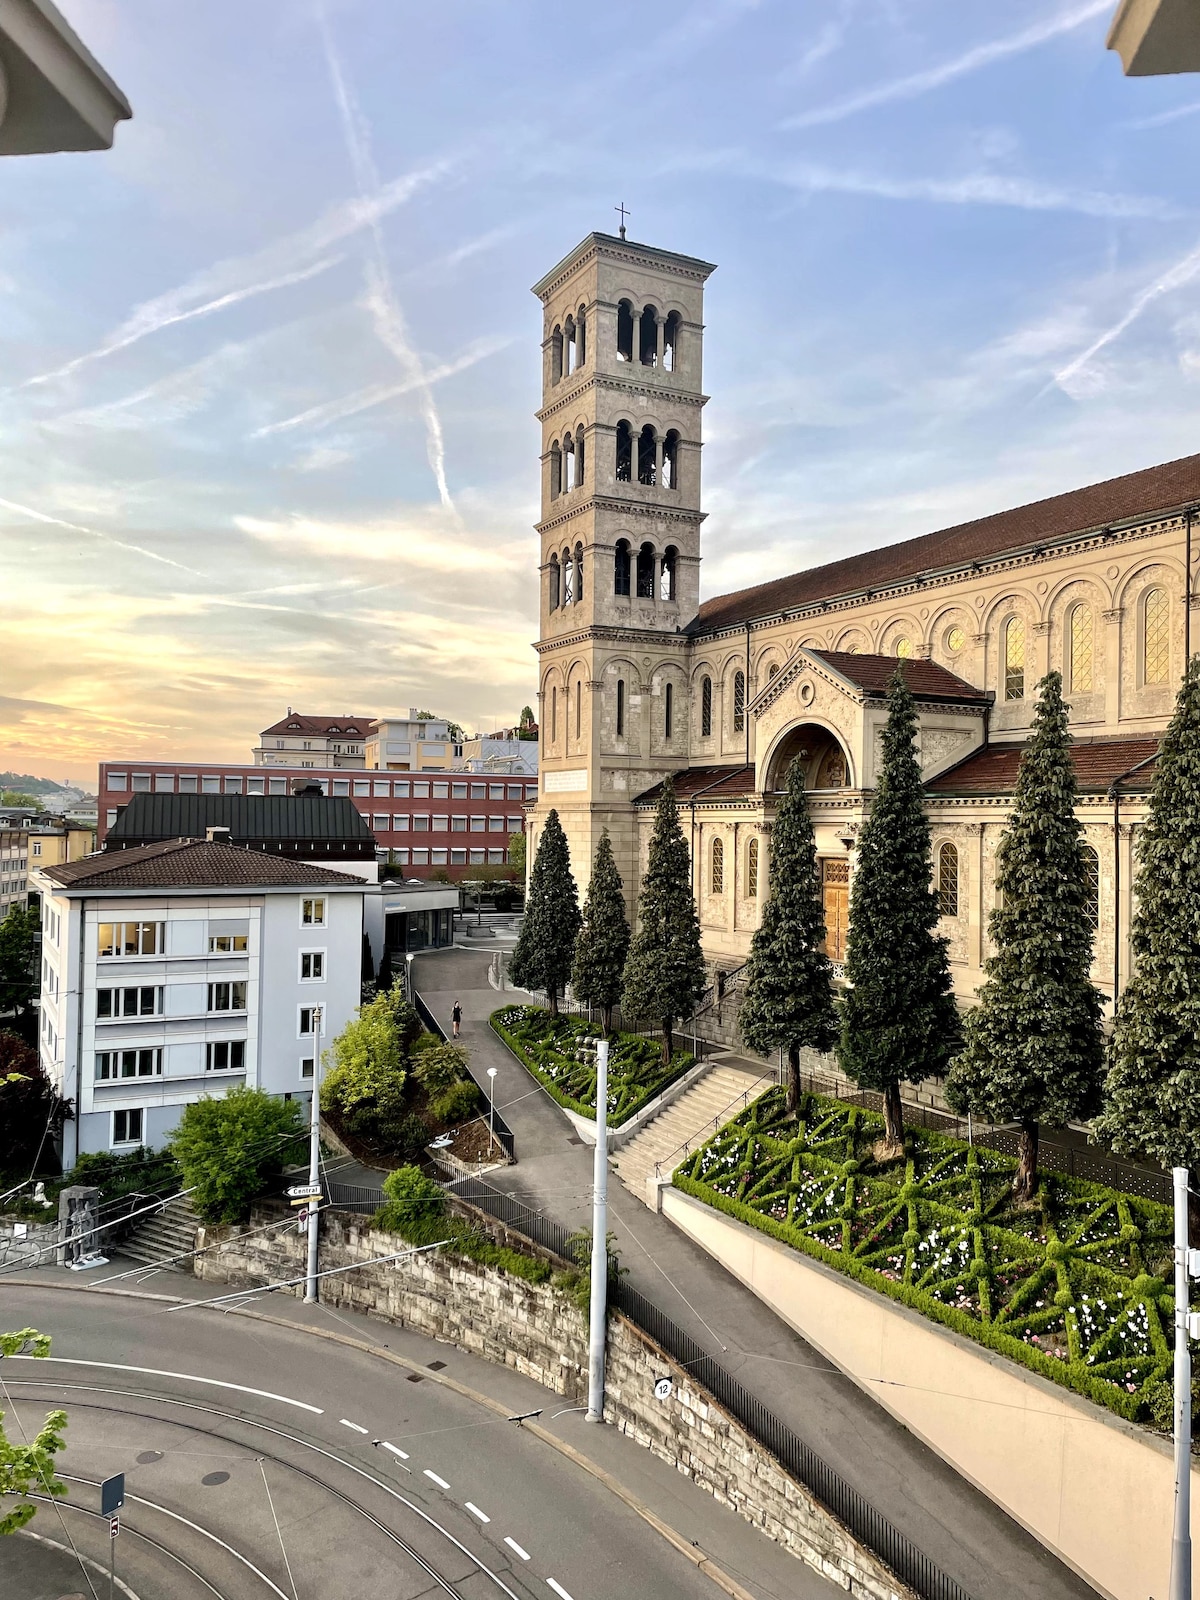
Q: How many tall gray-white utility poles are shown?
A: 3